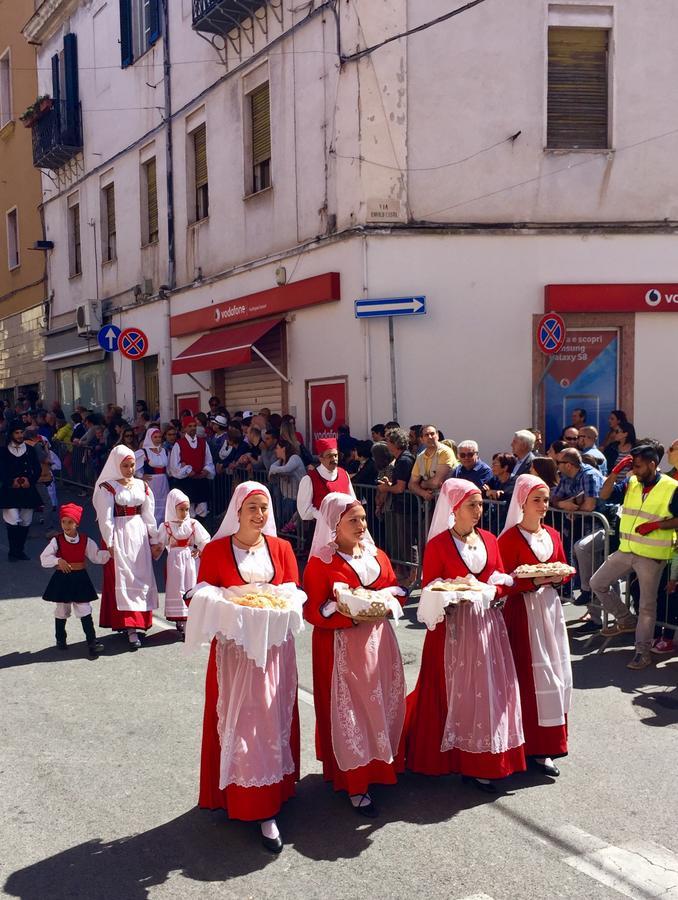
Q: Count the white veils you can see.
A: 7